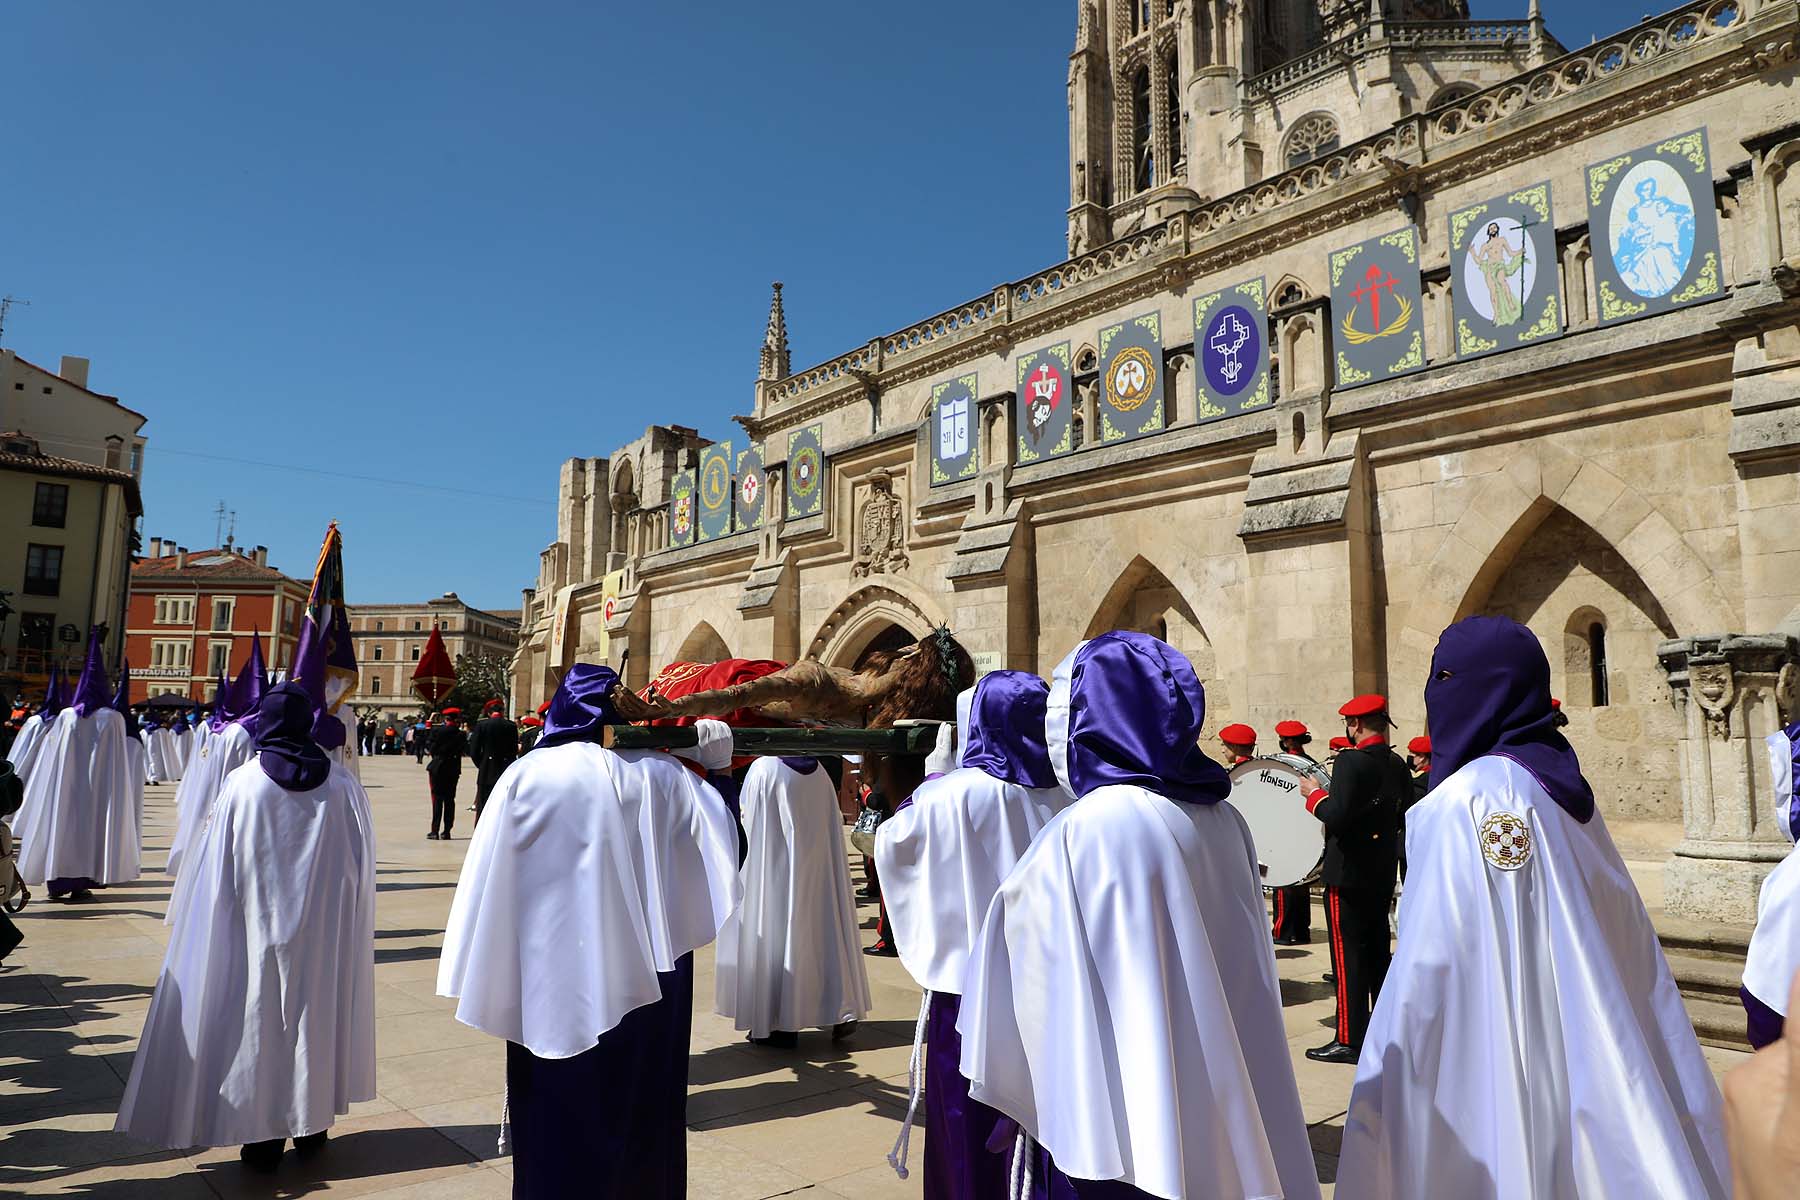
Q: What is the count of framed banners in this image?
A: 11